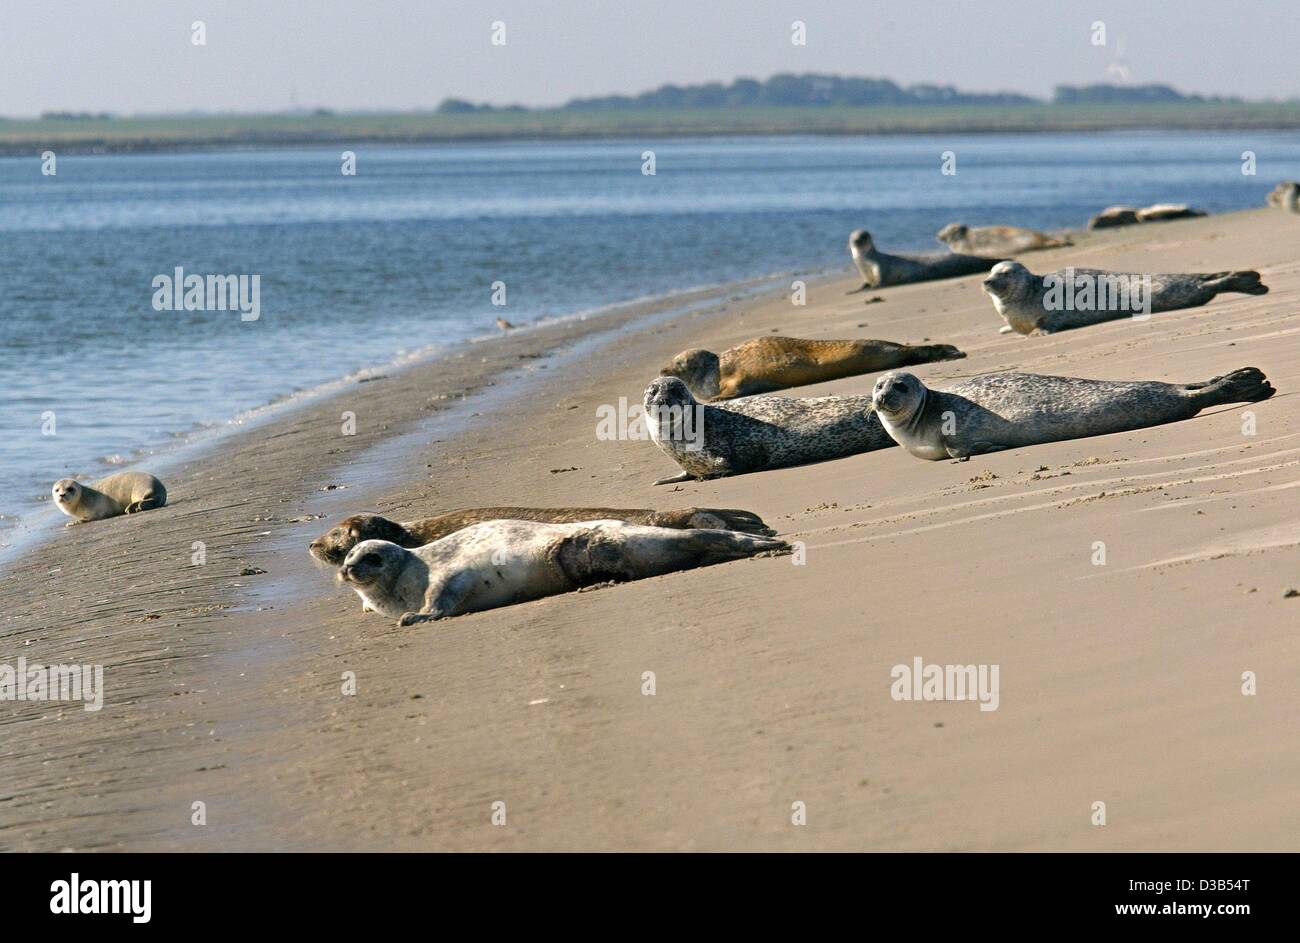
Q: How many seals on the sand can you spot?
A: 12